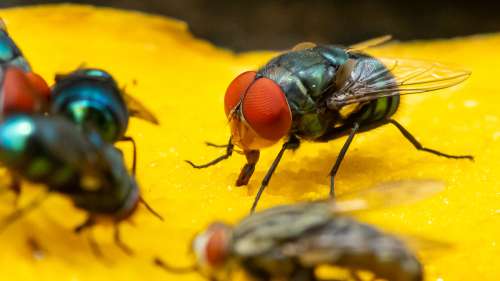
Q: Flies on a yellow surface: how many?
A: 5